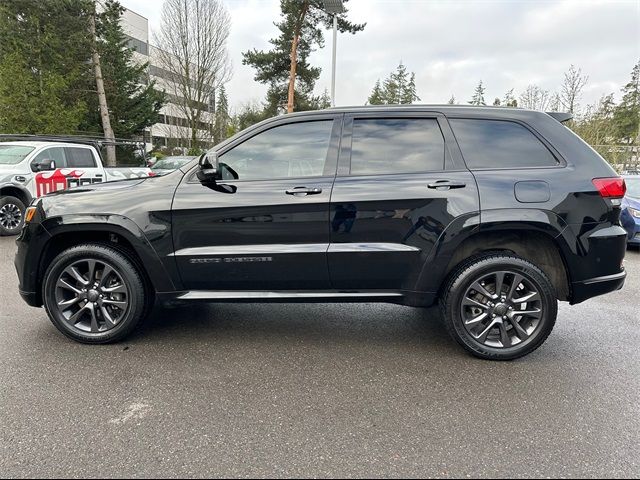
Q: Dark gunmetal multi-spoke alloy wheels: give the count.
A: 2